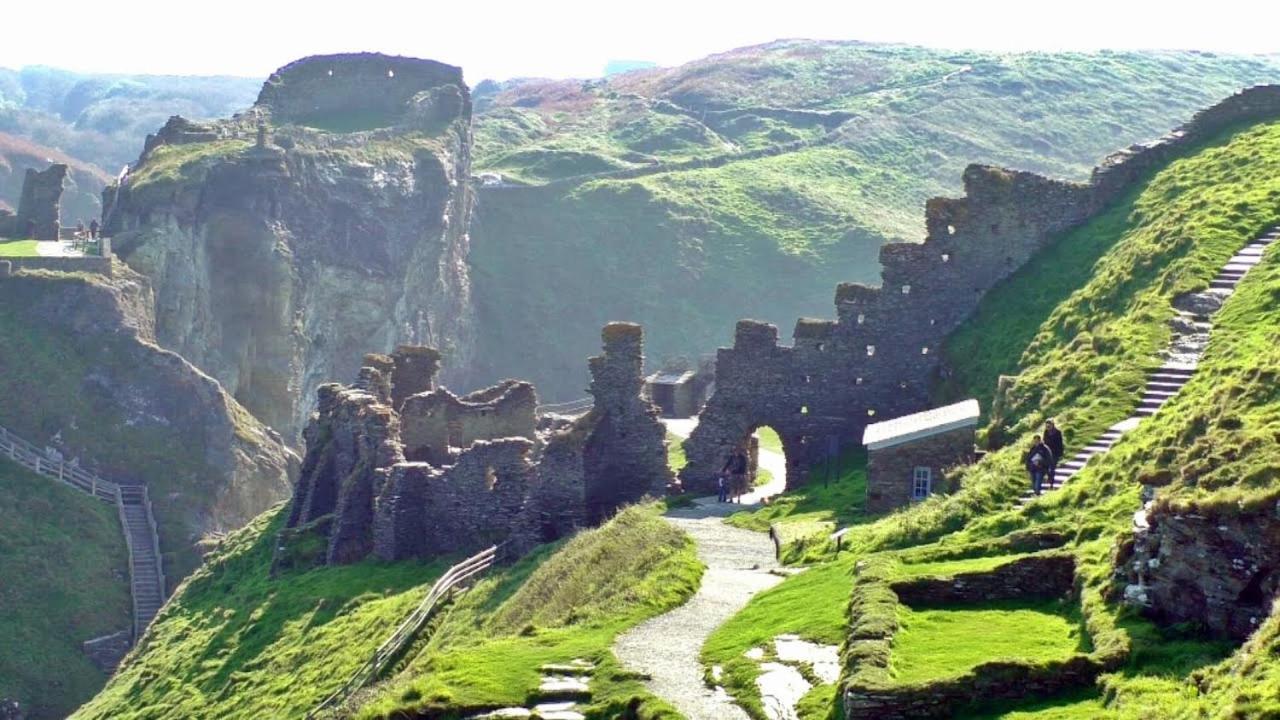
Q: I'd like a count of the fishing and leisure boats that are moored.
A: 0